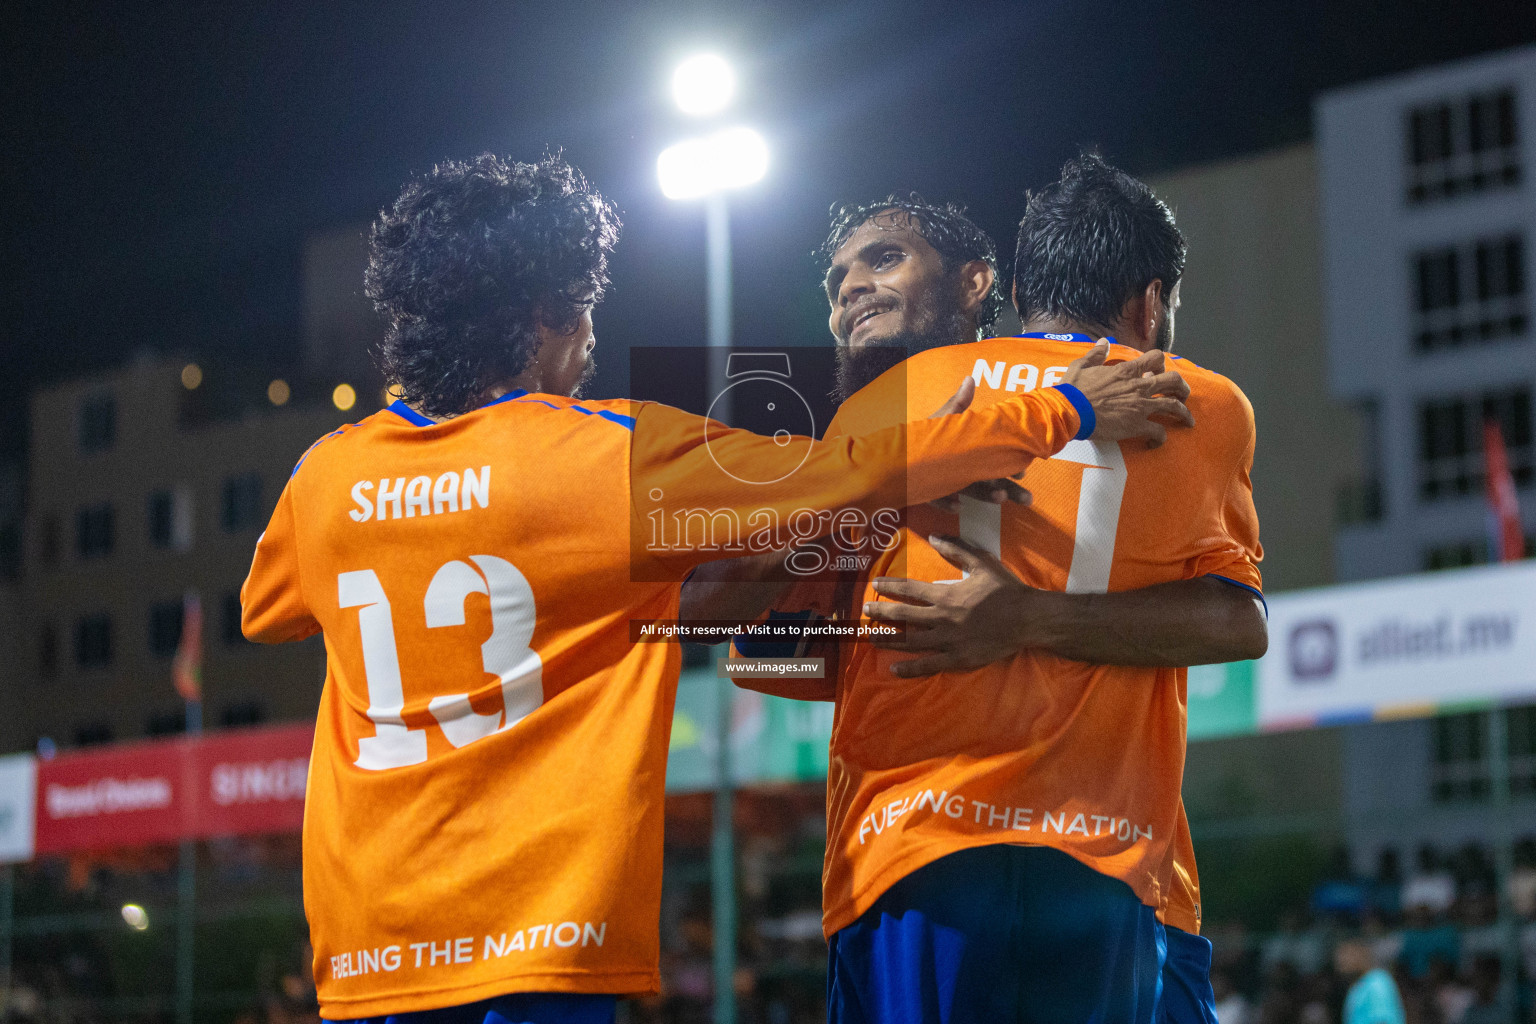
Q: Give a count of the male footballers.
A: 3